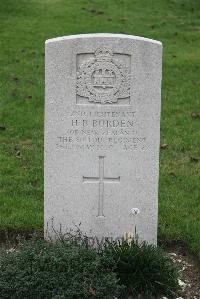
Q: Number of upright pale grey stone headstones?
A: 1